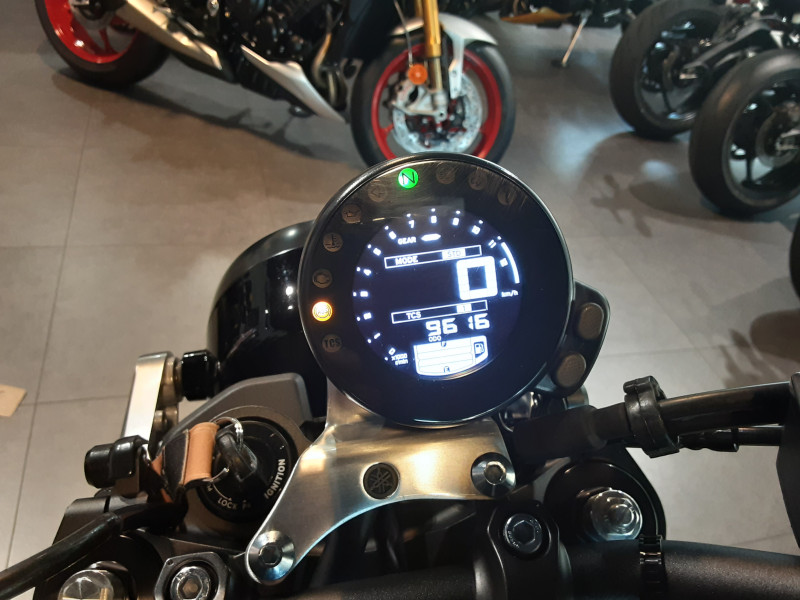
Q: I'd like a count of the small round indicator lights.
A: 10